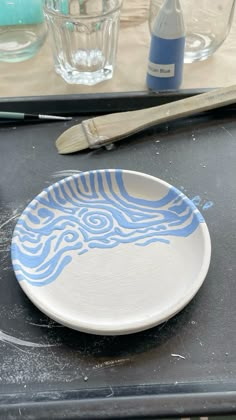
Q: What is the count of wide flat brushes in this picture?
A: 1